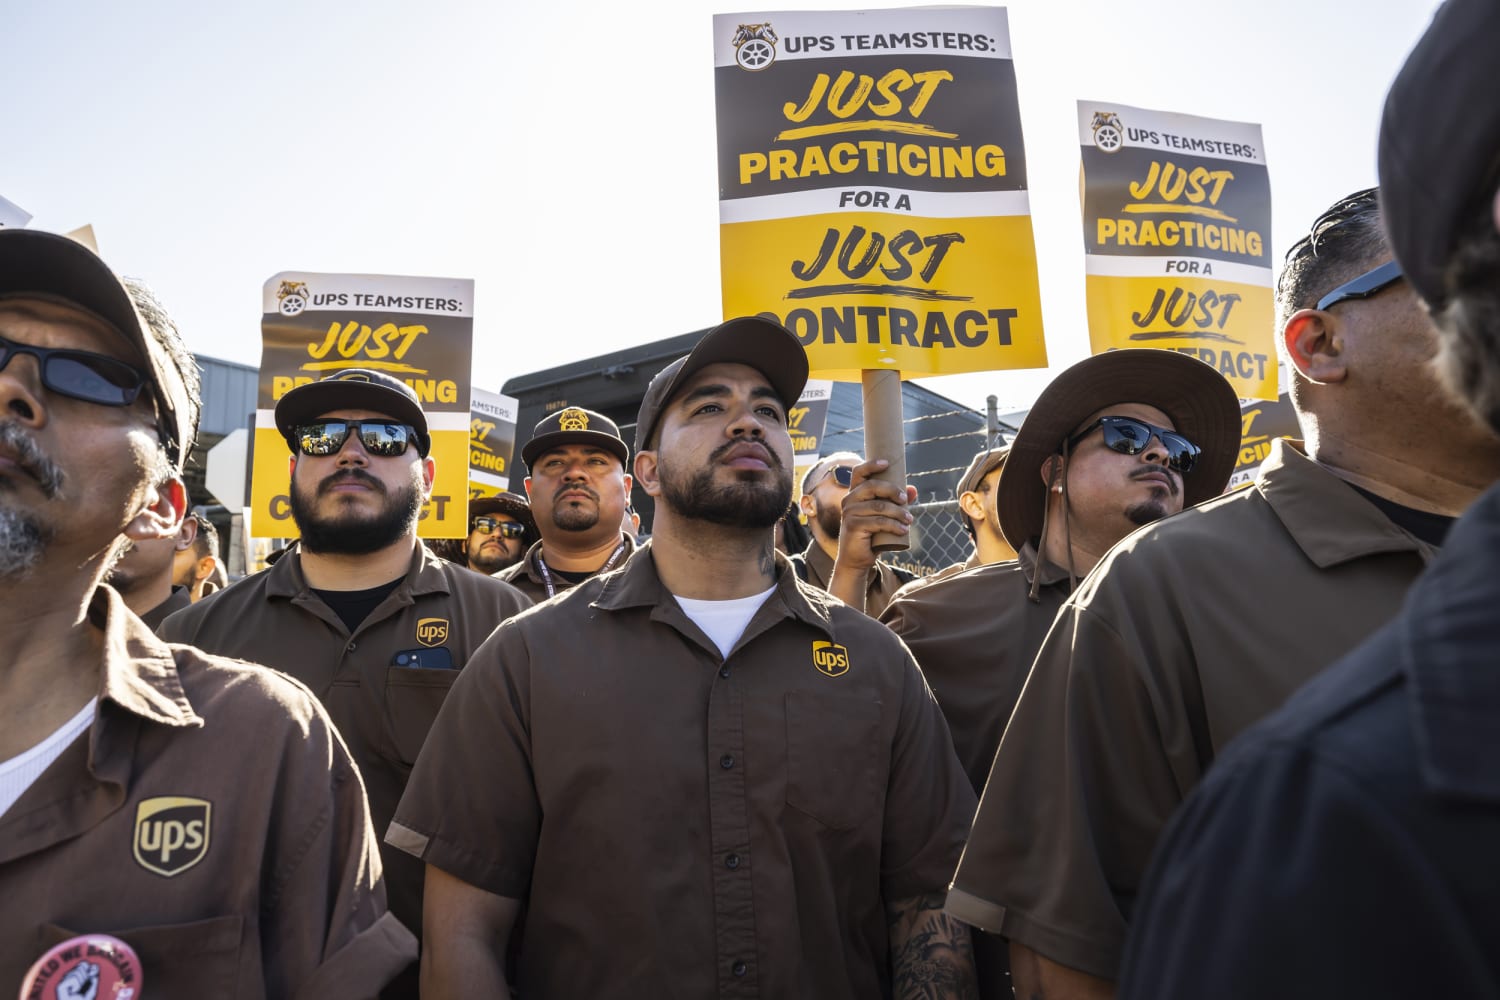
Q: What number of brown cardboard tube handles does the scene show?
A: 1